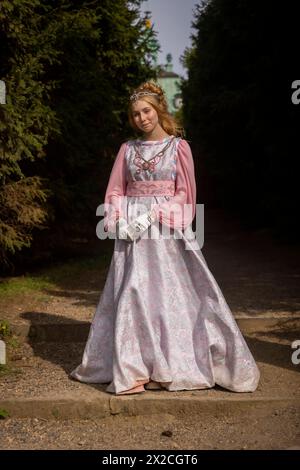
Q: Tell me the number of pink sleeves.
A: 2